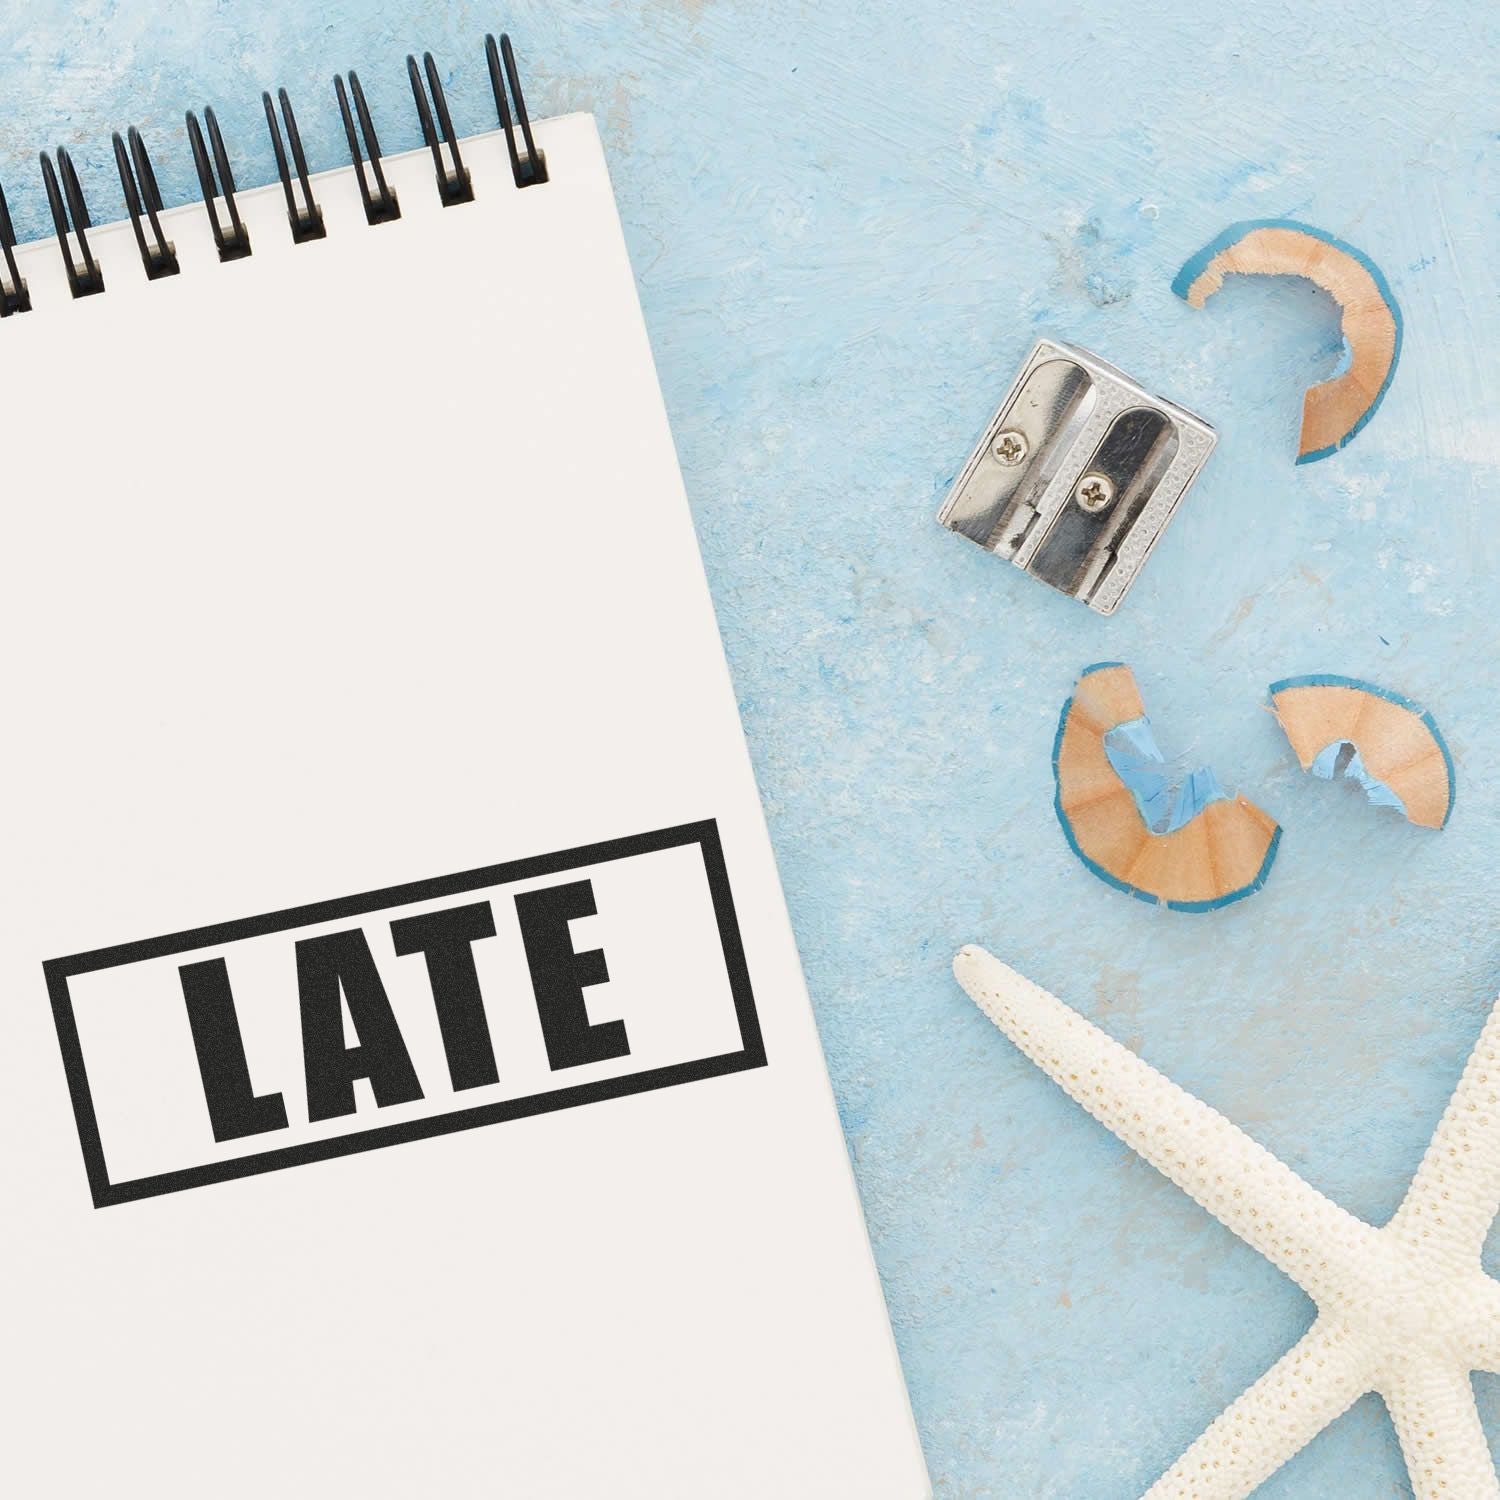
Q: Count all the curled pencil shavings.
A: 3